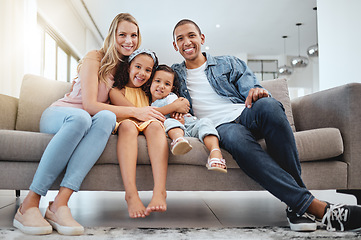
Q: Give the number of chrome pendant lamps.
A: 3